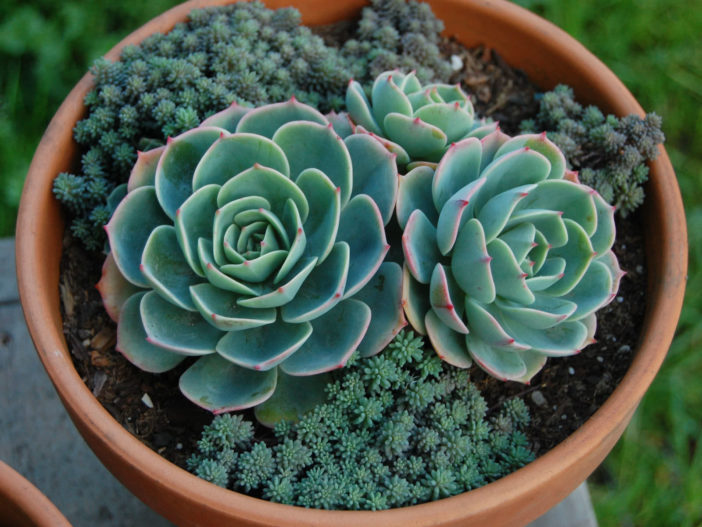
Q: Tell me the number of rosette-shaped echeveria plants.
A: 3